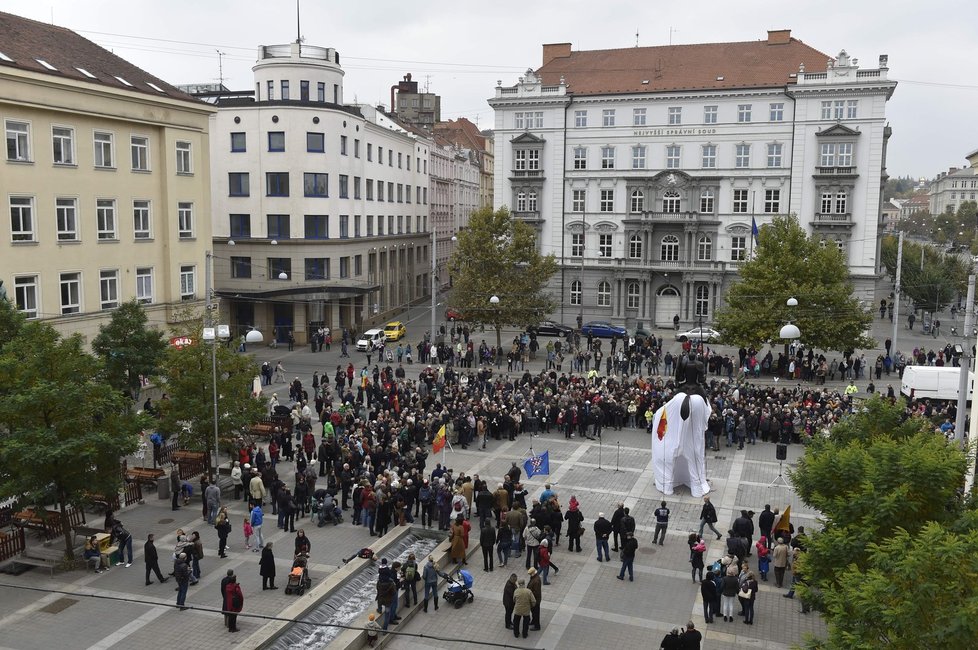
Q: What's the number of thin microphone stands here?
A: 2